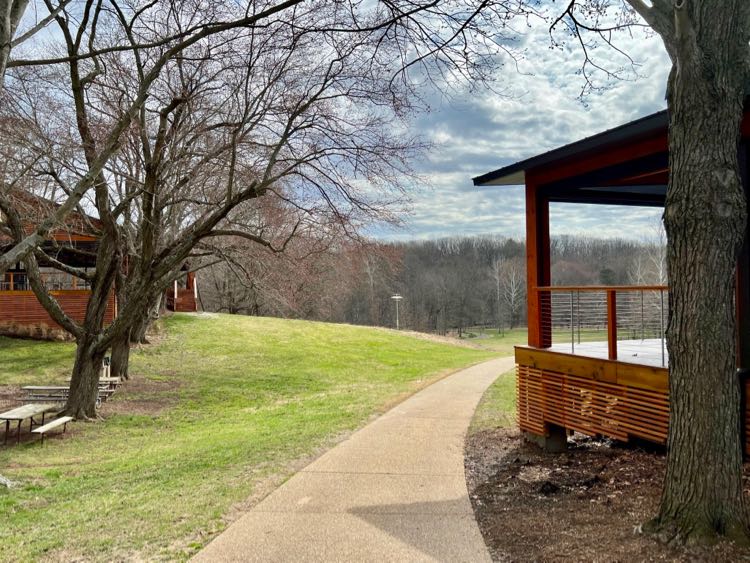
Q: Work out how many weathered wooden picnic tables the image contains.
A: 3